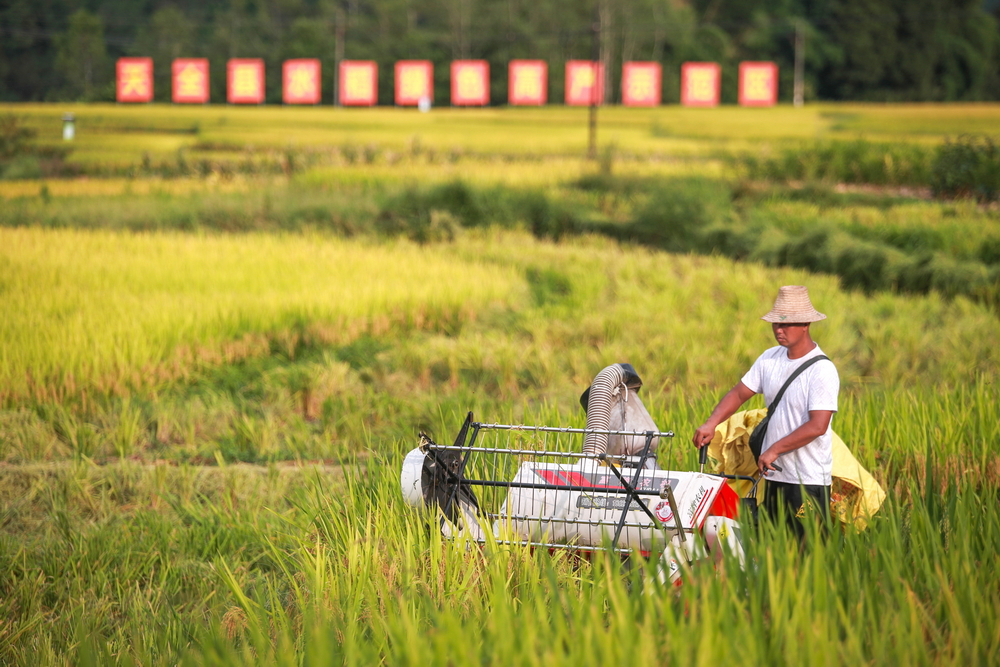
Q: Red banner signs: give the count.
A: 12